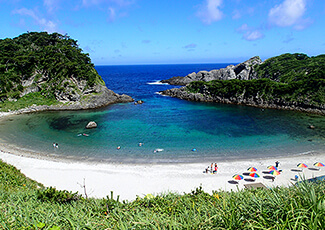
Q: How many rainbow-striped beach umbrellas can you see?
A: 7